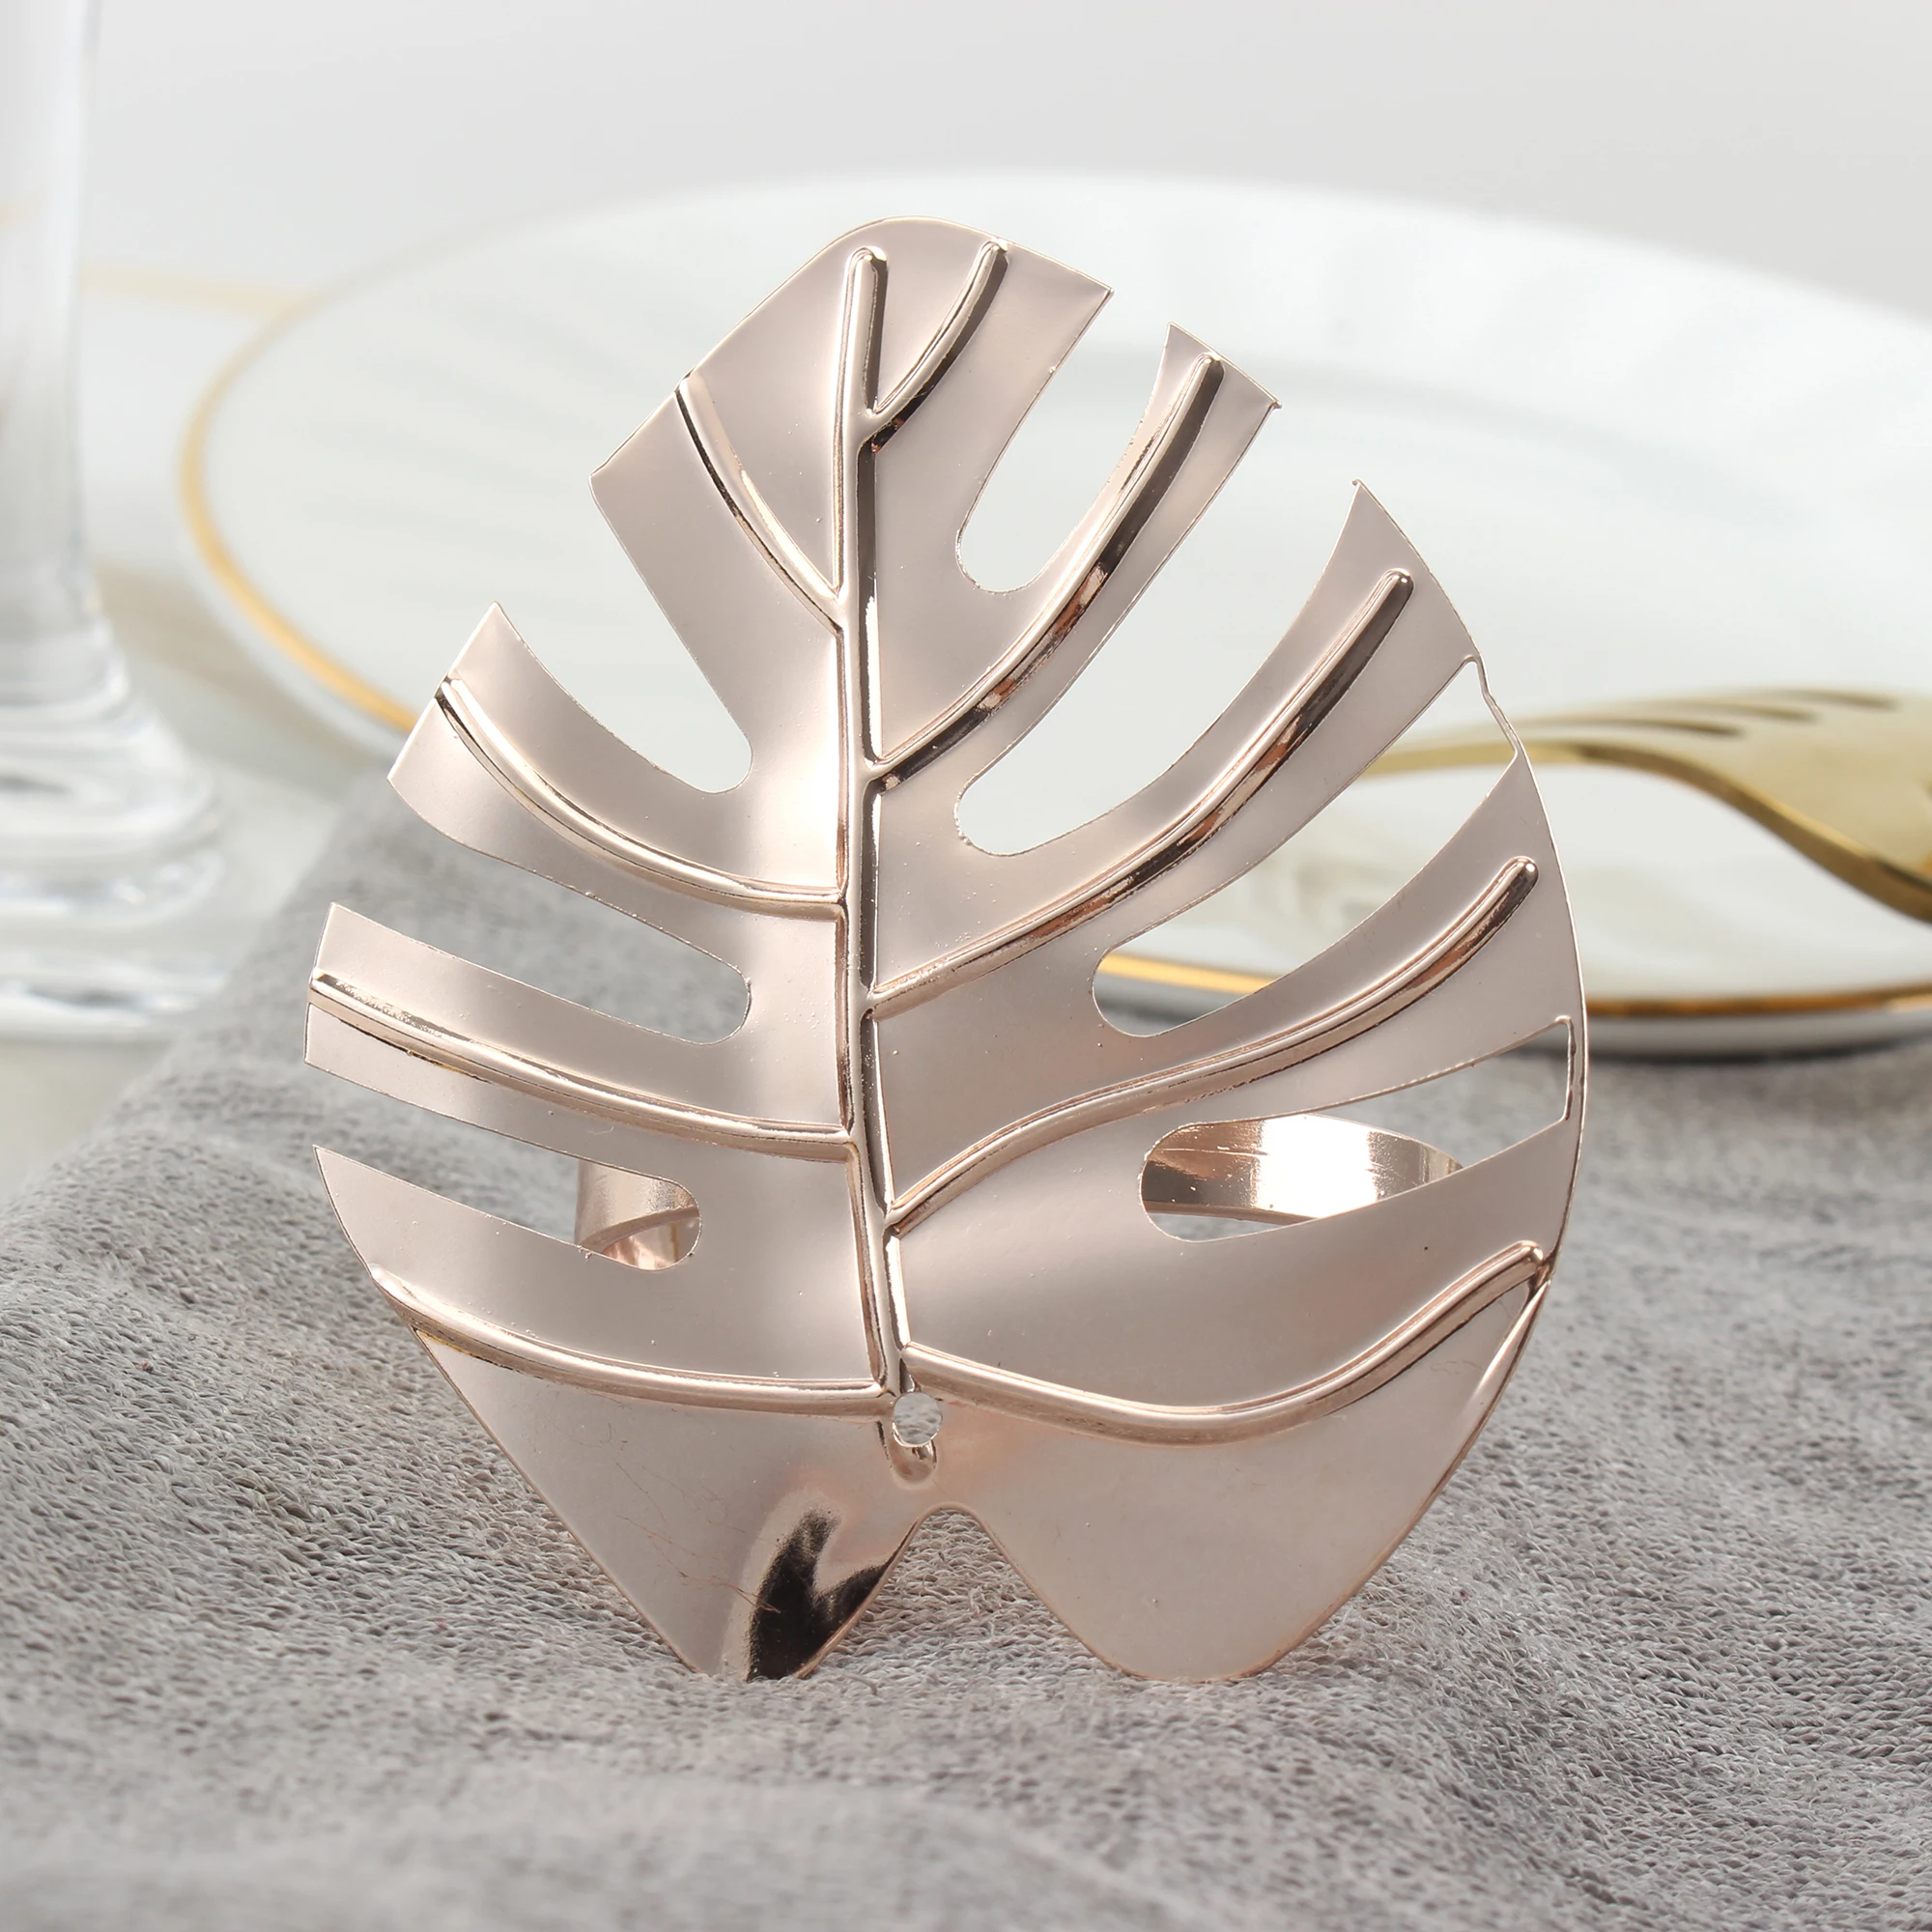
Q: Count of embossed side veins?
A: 9